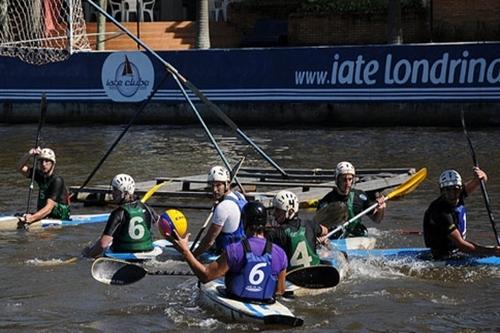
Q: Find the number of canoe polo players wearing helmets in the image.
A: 7